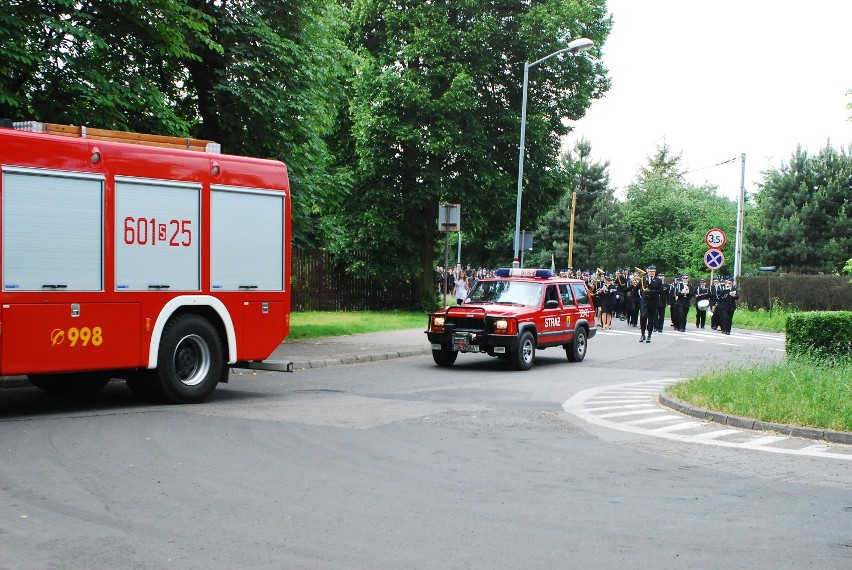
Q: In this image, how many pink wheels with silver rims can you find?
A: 0